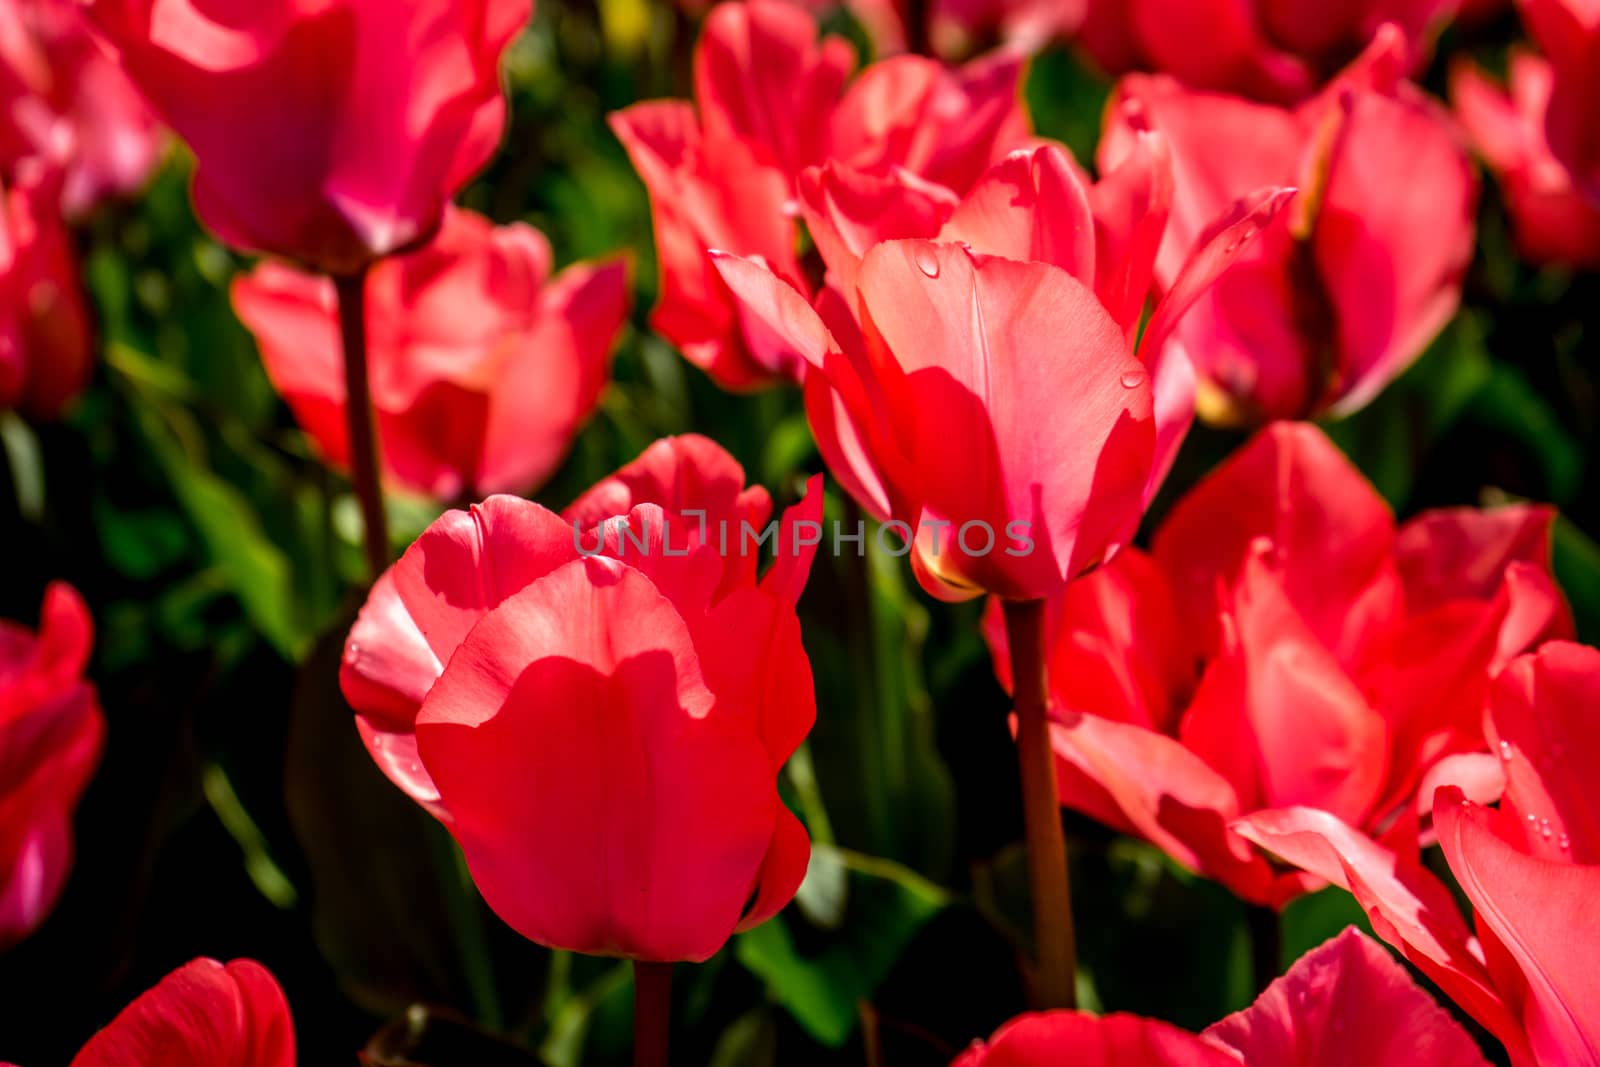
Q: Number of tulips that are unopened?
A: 0